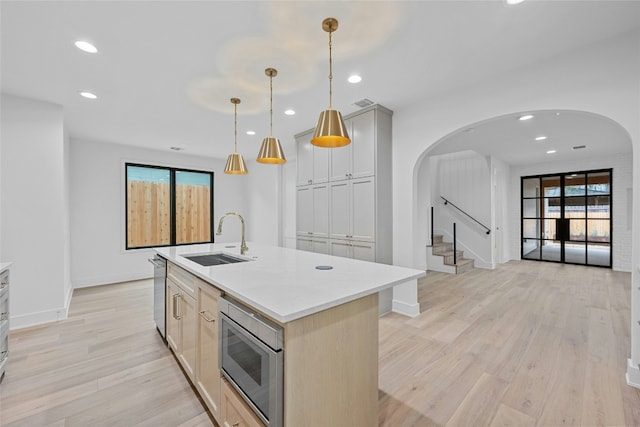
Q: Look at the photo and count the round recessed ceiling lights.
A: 9